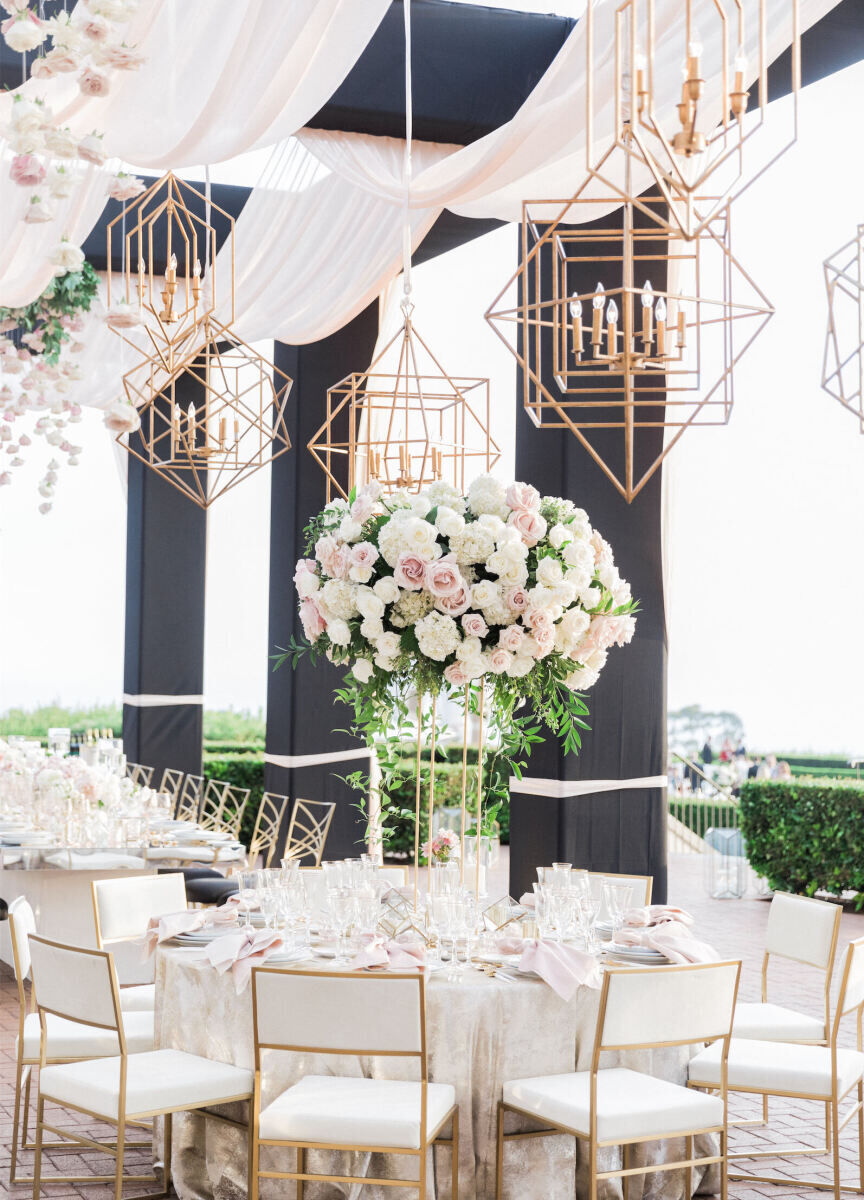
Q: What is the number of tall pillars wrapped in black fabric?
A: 3